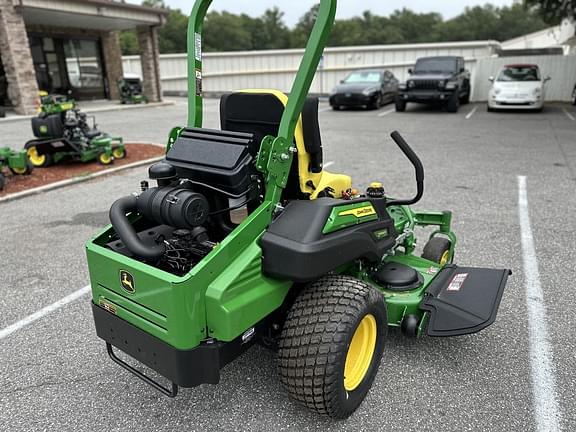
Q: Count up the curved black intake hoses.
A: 1